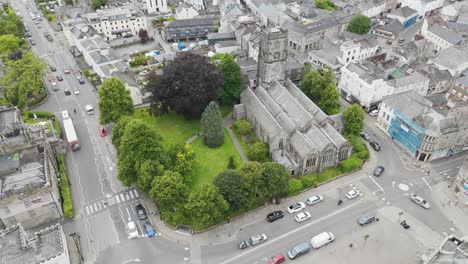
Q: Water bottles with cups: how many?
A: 0